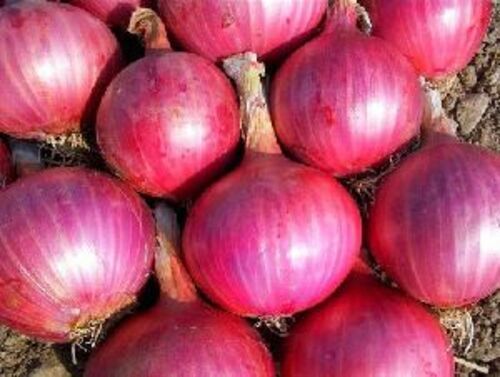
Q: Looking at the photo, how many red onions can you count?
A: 12